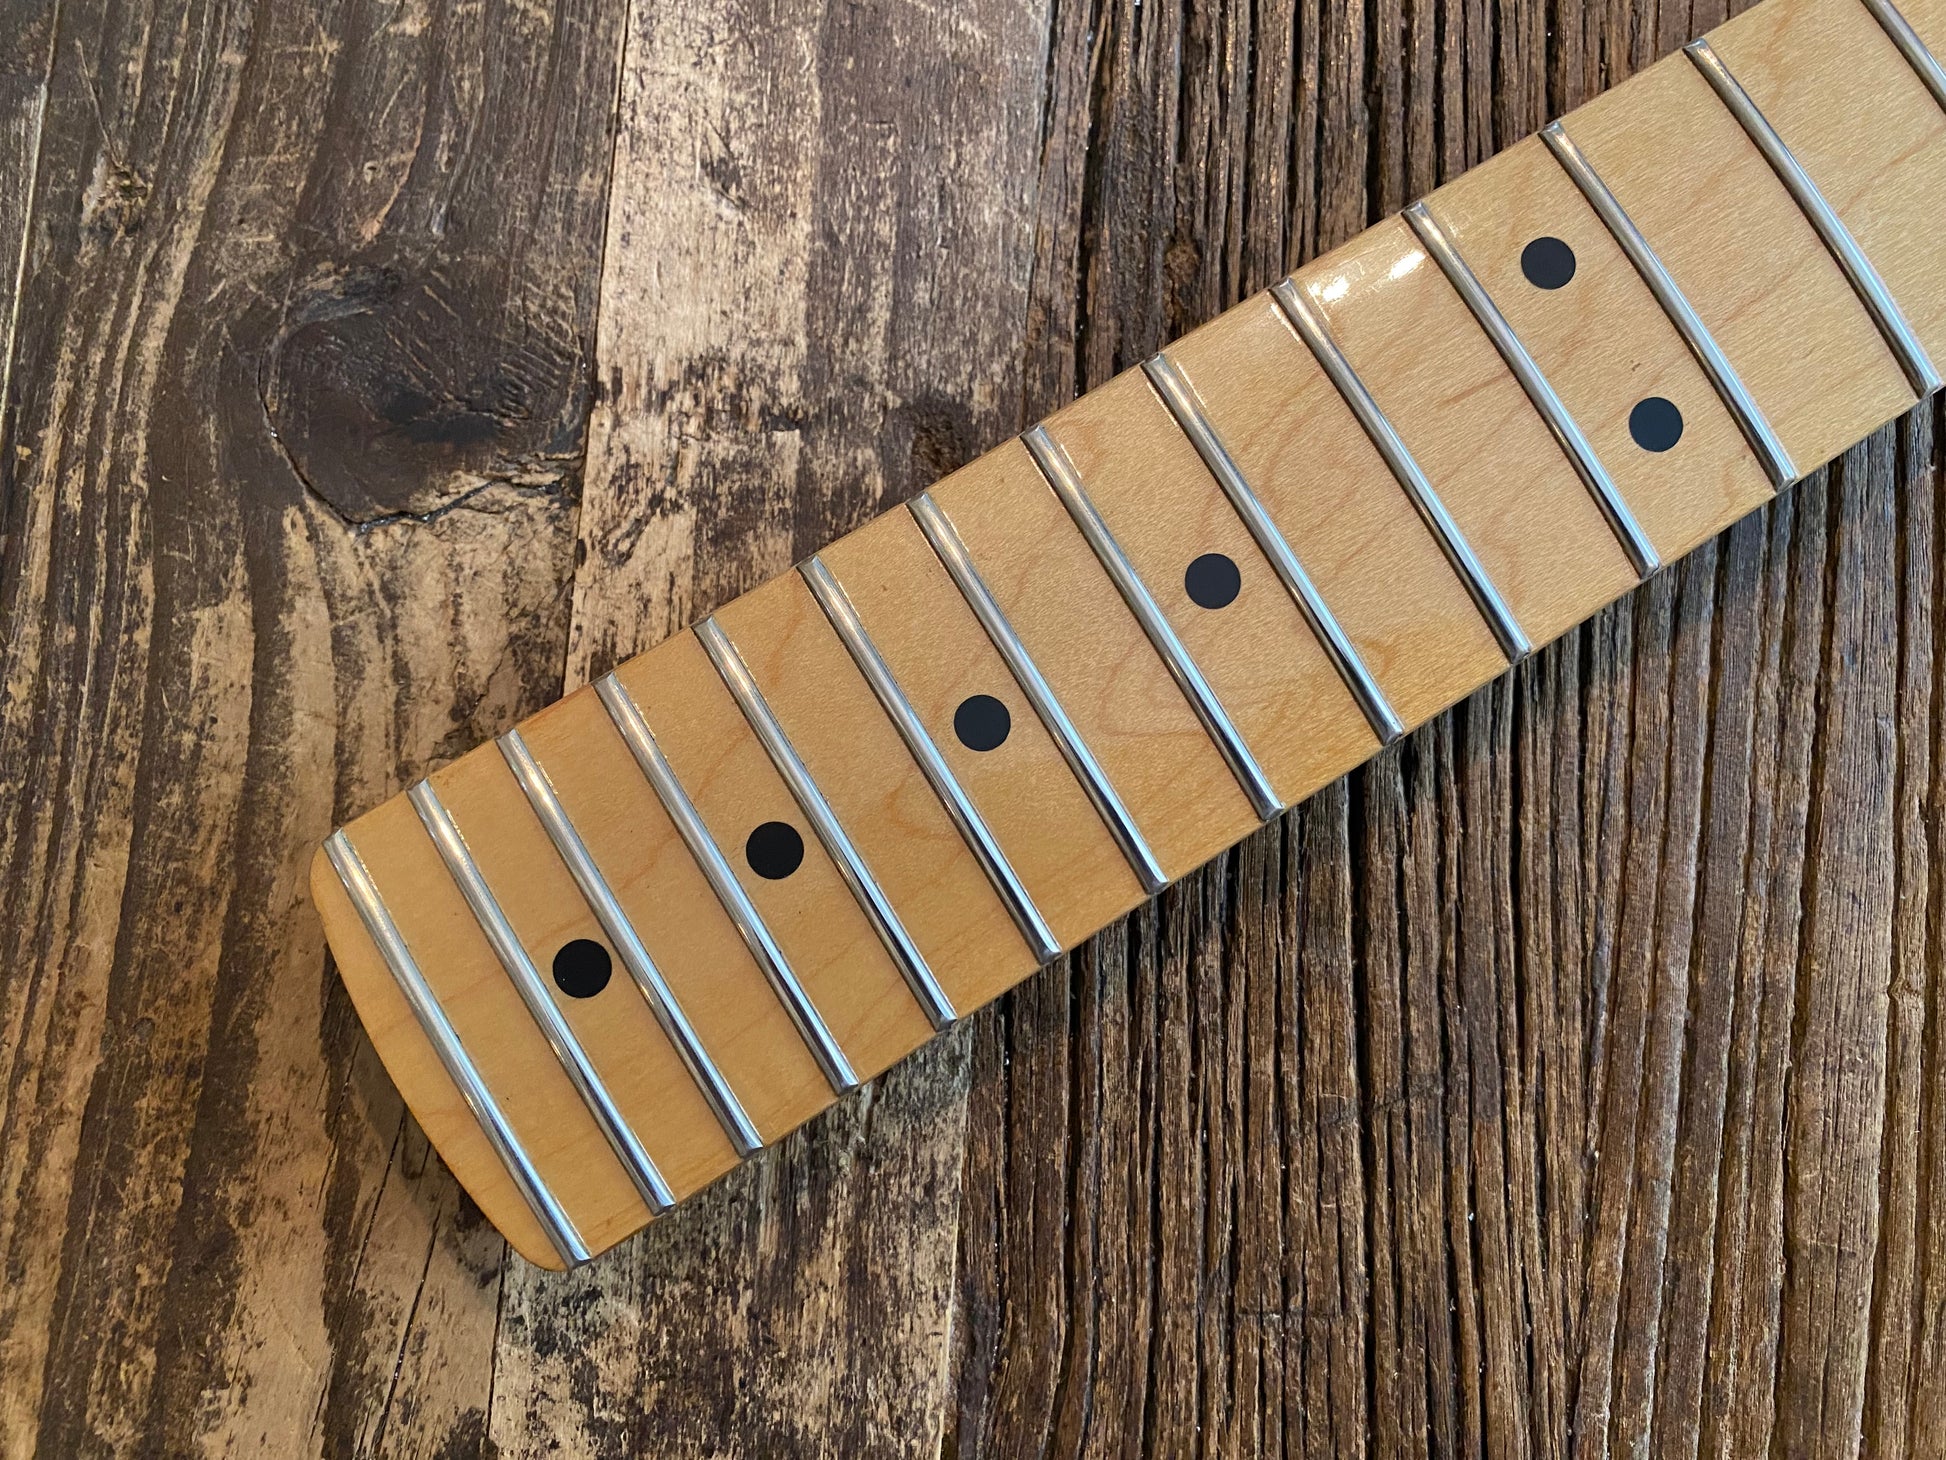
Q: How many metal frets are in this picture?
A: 14